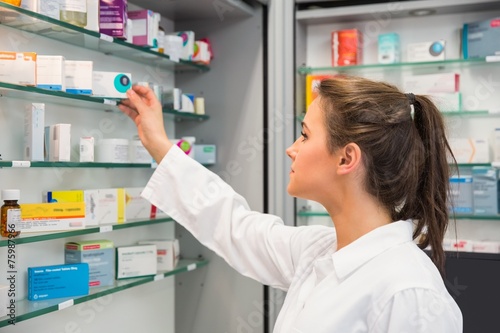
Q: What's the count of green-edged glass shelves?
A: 9